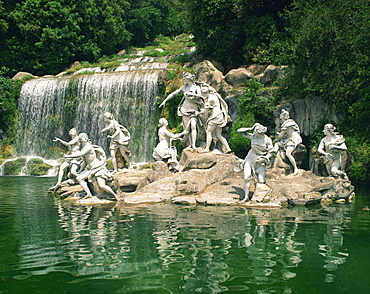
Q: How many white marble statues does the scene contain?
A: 9